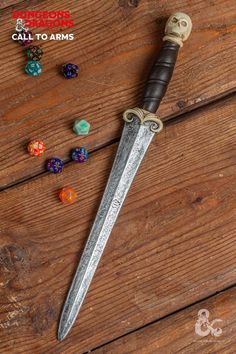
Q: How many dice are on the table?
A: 9